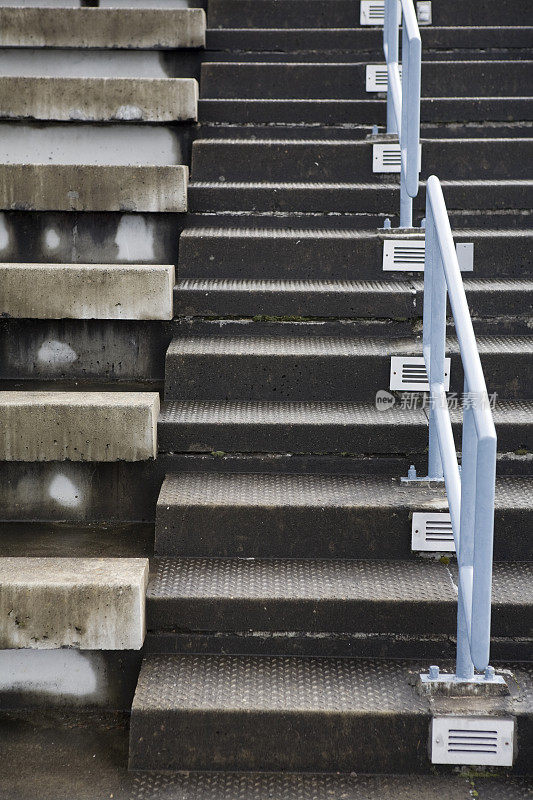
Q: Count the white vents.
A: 7